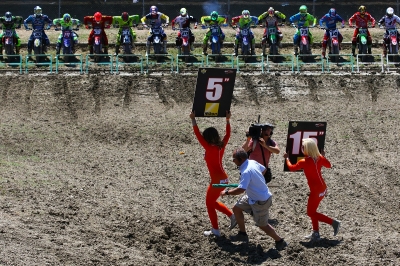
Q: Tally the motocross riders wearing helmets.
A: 14